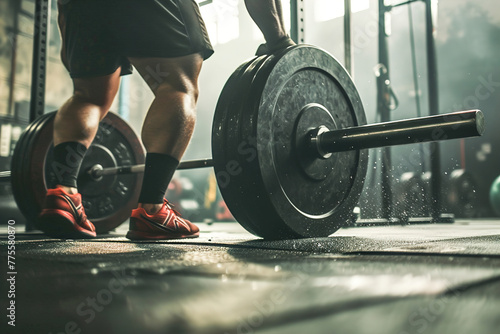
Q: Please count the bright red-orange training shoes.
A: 2